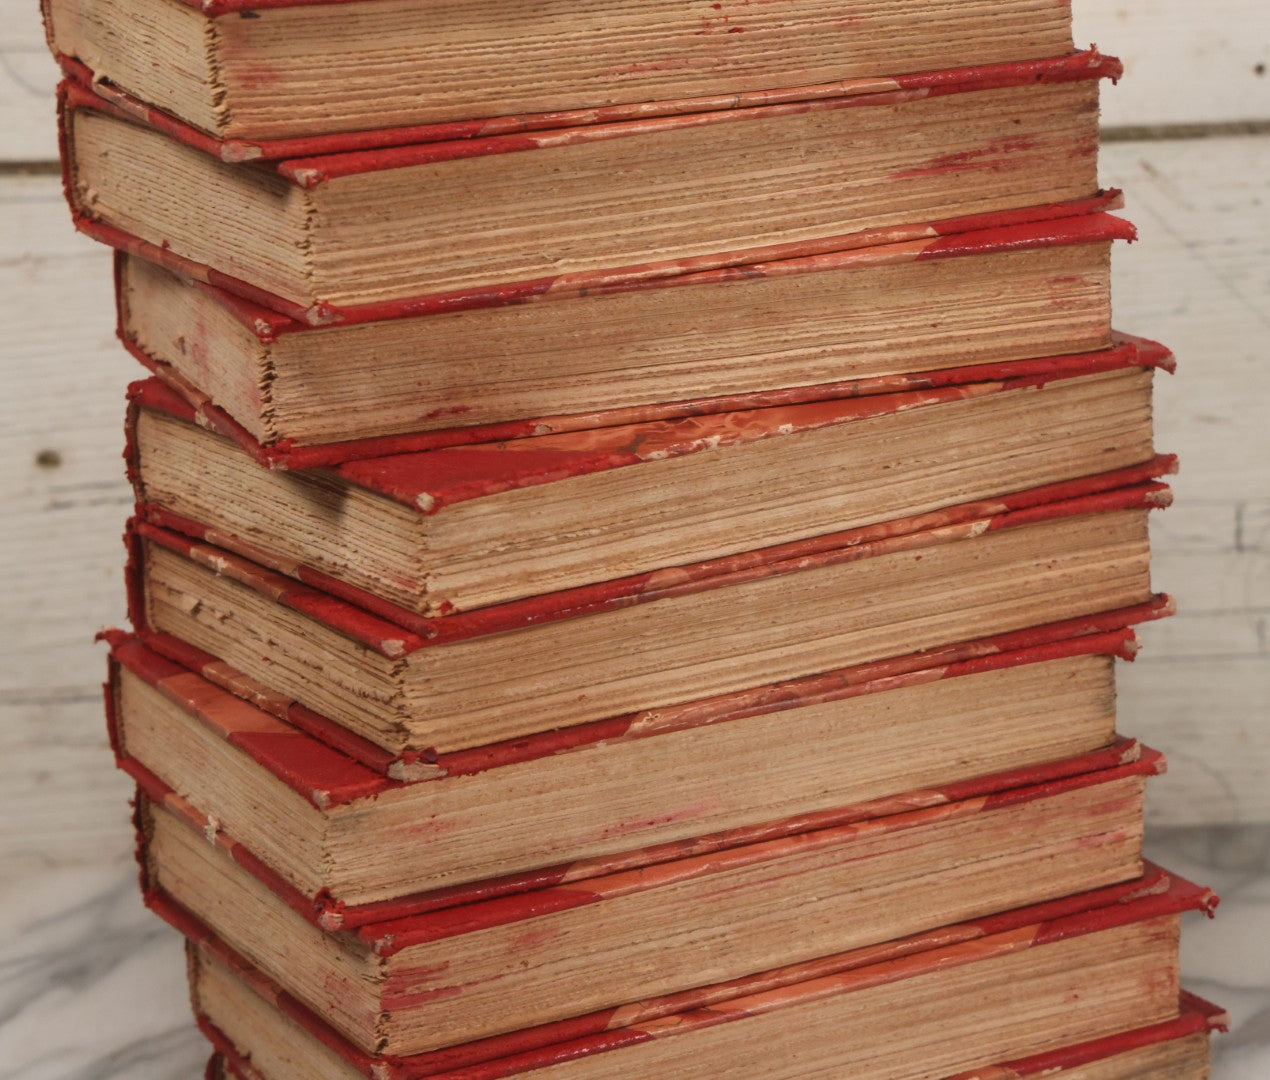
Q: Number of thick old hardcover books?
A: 9